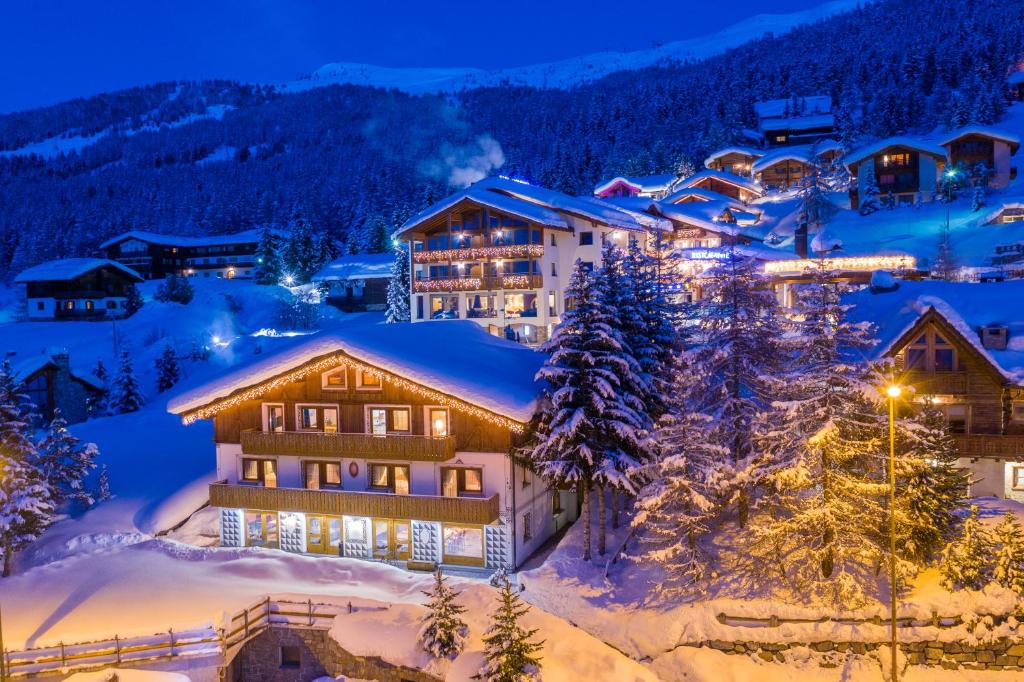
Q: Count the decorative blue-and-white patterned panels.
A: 5